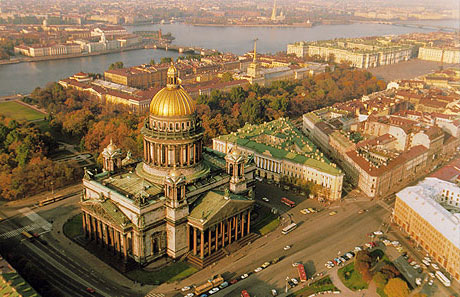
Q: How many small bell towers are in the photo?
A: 3